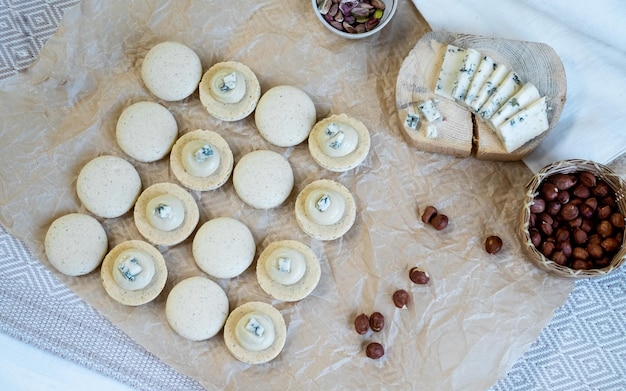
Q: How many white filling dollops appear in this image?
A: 8